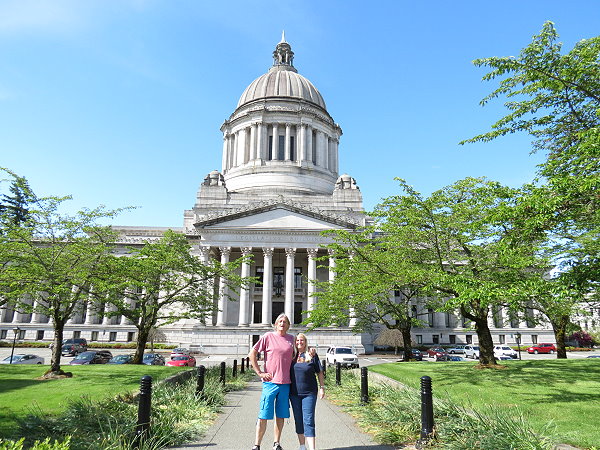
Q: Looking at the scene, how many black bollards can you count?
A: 10